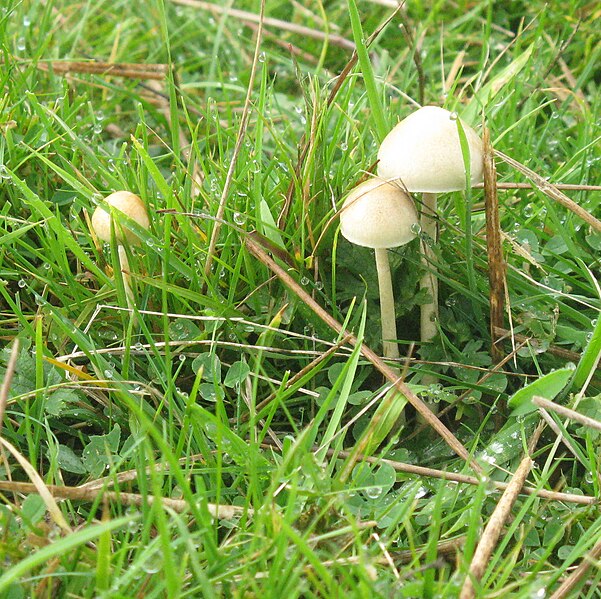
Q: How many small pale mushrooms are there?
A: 3